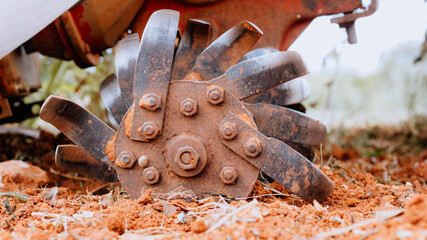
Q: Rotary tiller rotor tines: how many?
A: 12